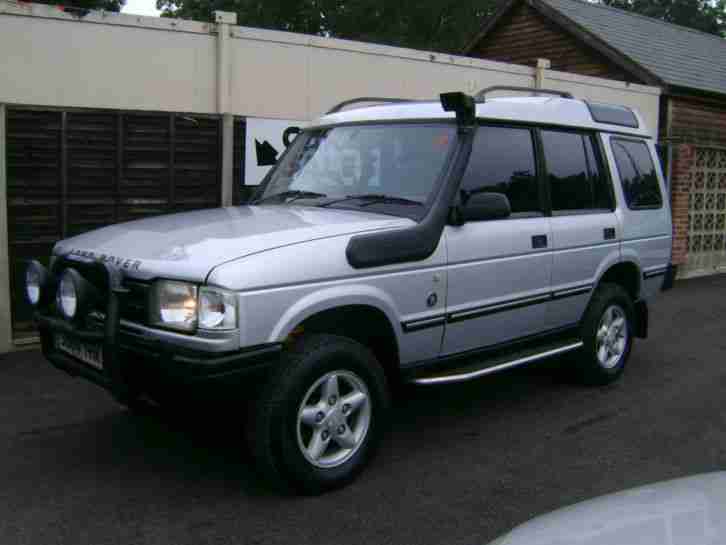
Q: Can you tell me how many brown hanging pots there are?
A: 0